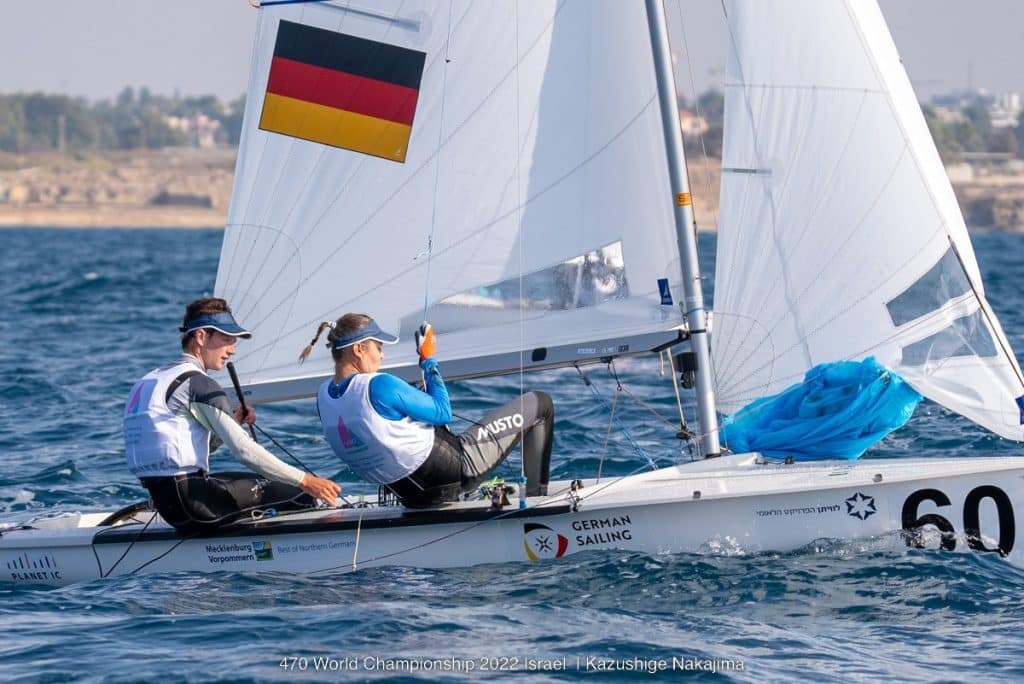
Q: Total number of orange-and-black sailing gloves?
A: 1